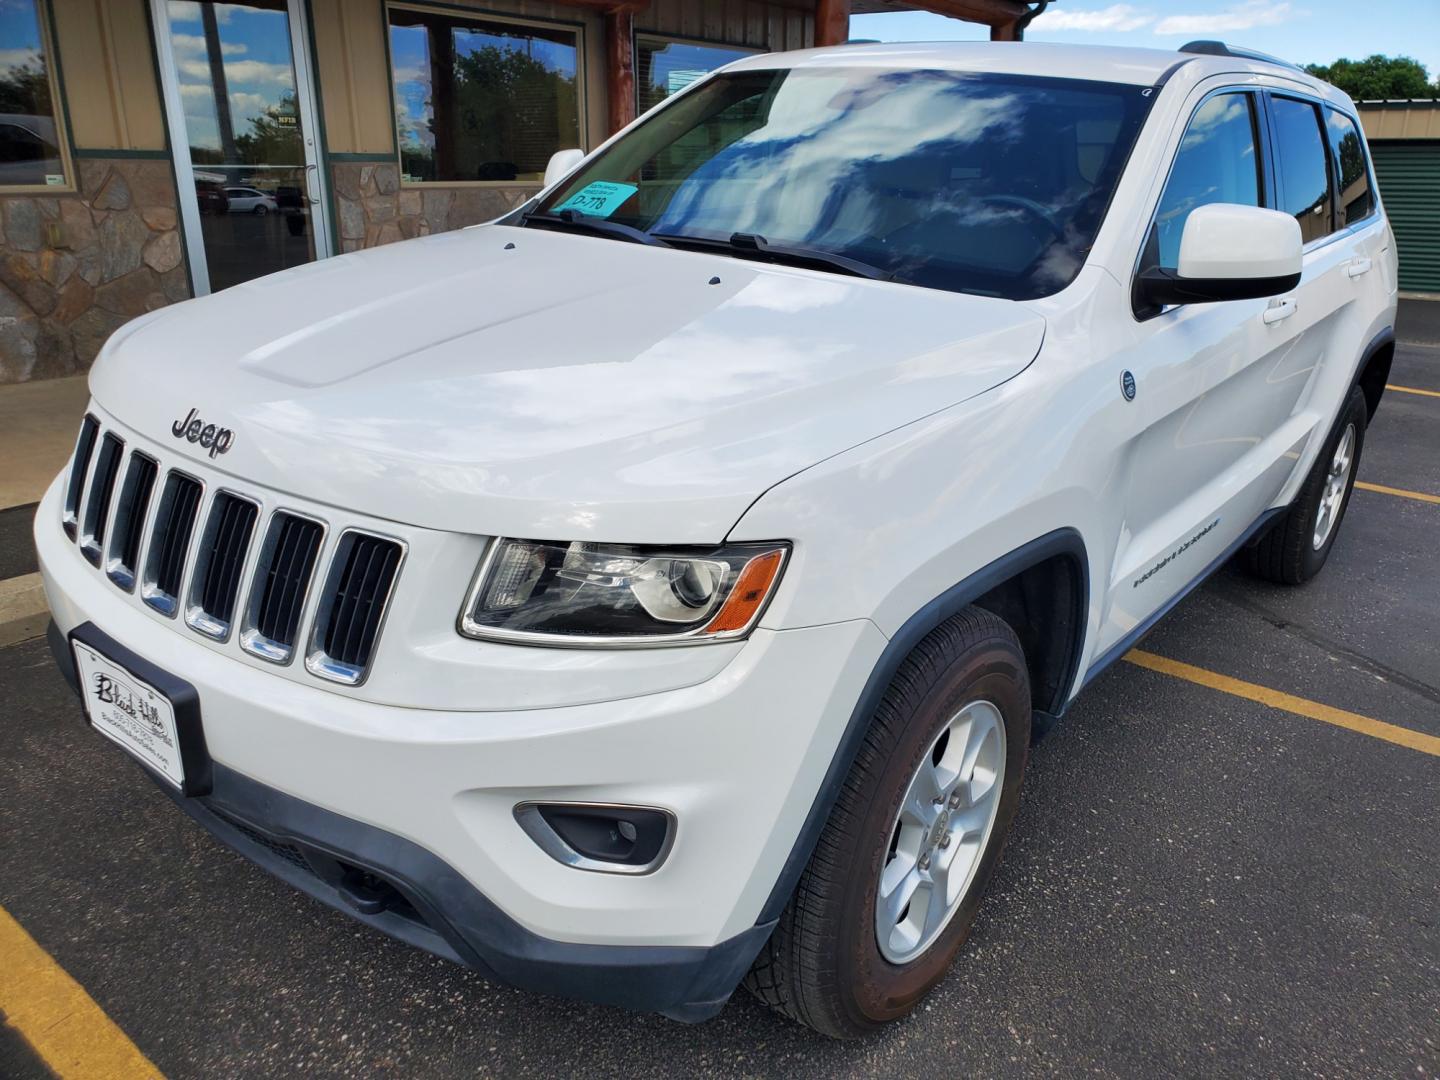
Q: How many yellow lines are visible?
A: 4